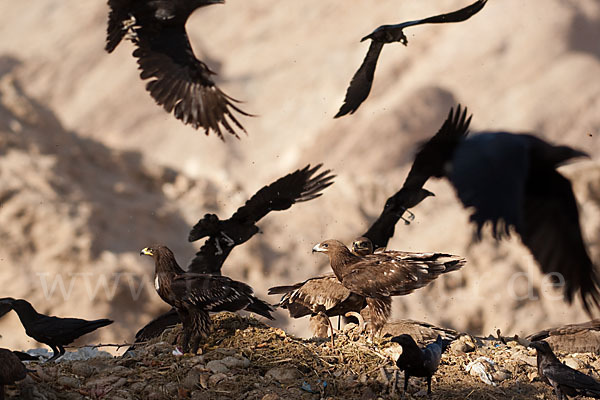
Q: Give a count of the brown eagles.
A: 3